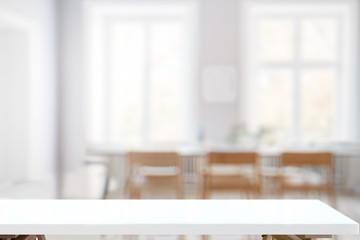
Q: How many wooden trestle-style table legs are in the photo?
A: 2